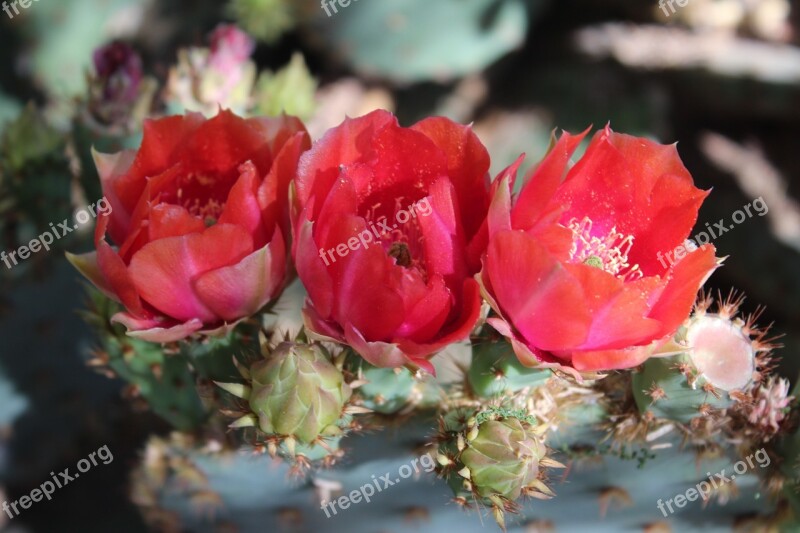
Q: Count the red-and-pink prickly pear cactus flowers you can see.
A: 3